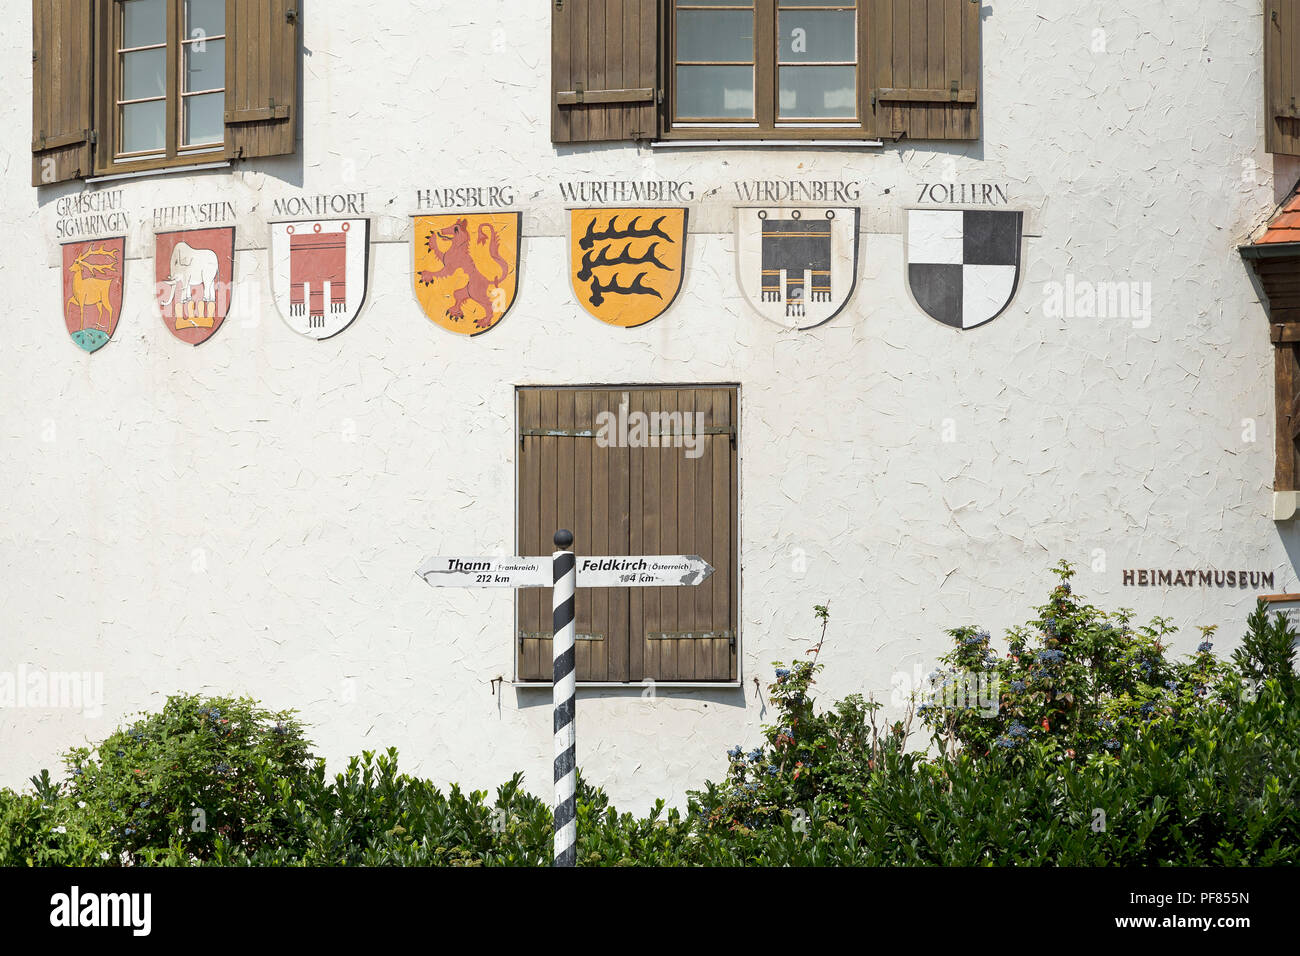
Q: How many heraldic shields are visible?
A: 7